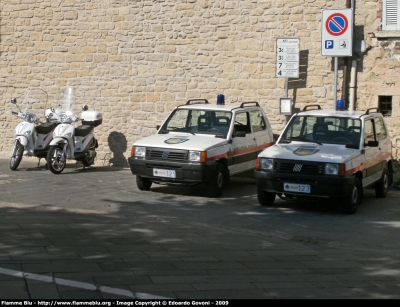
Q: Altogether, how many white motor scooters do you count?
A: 2